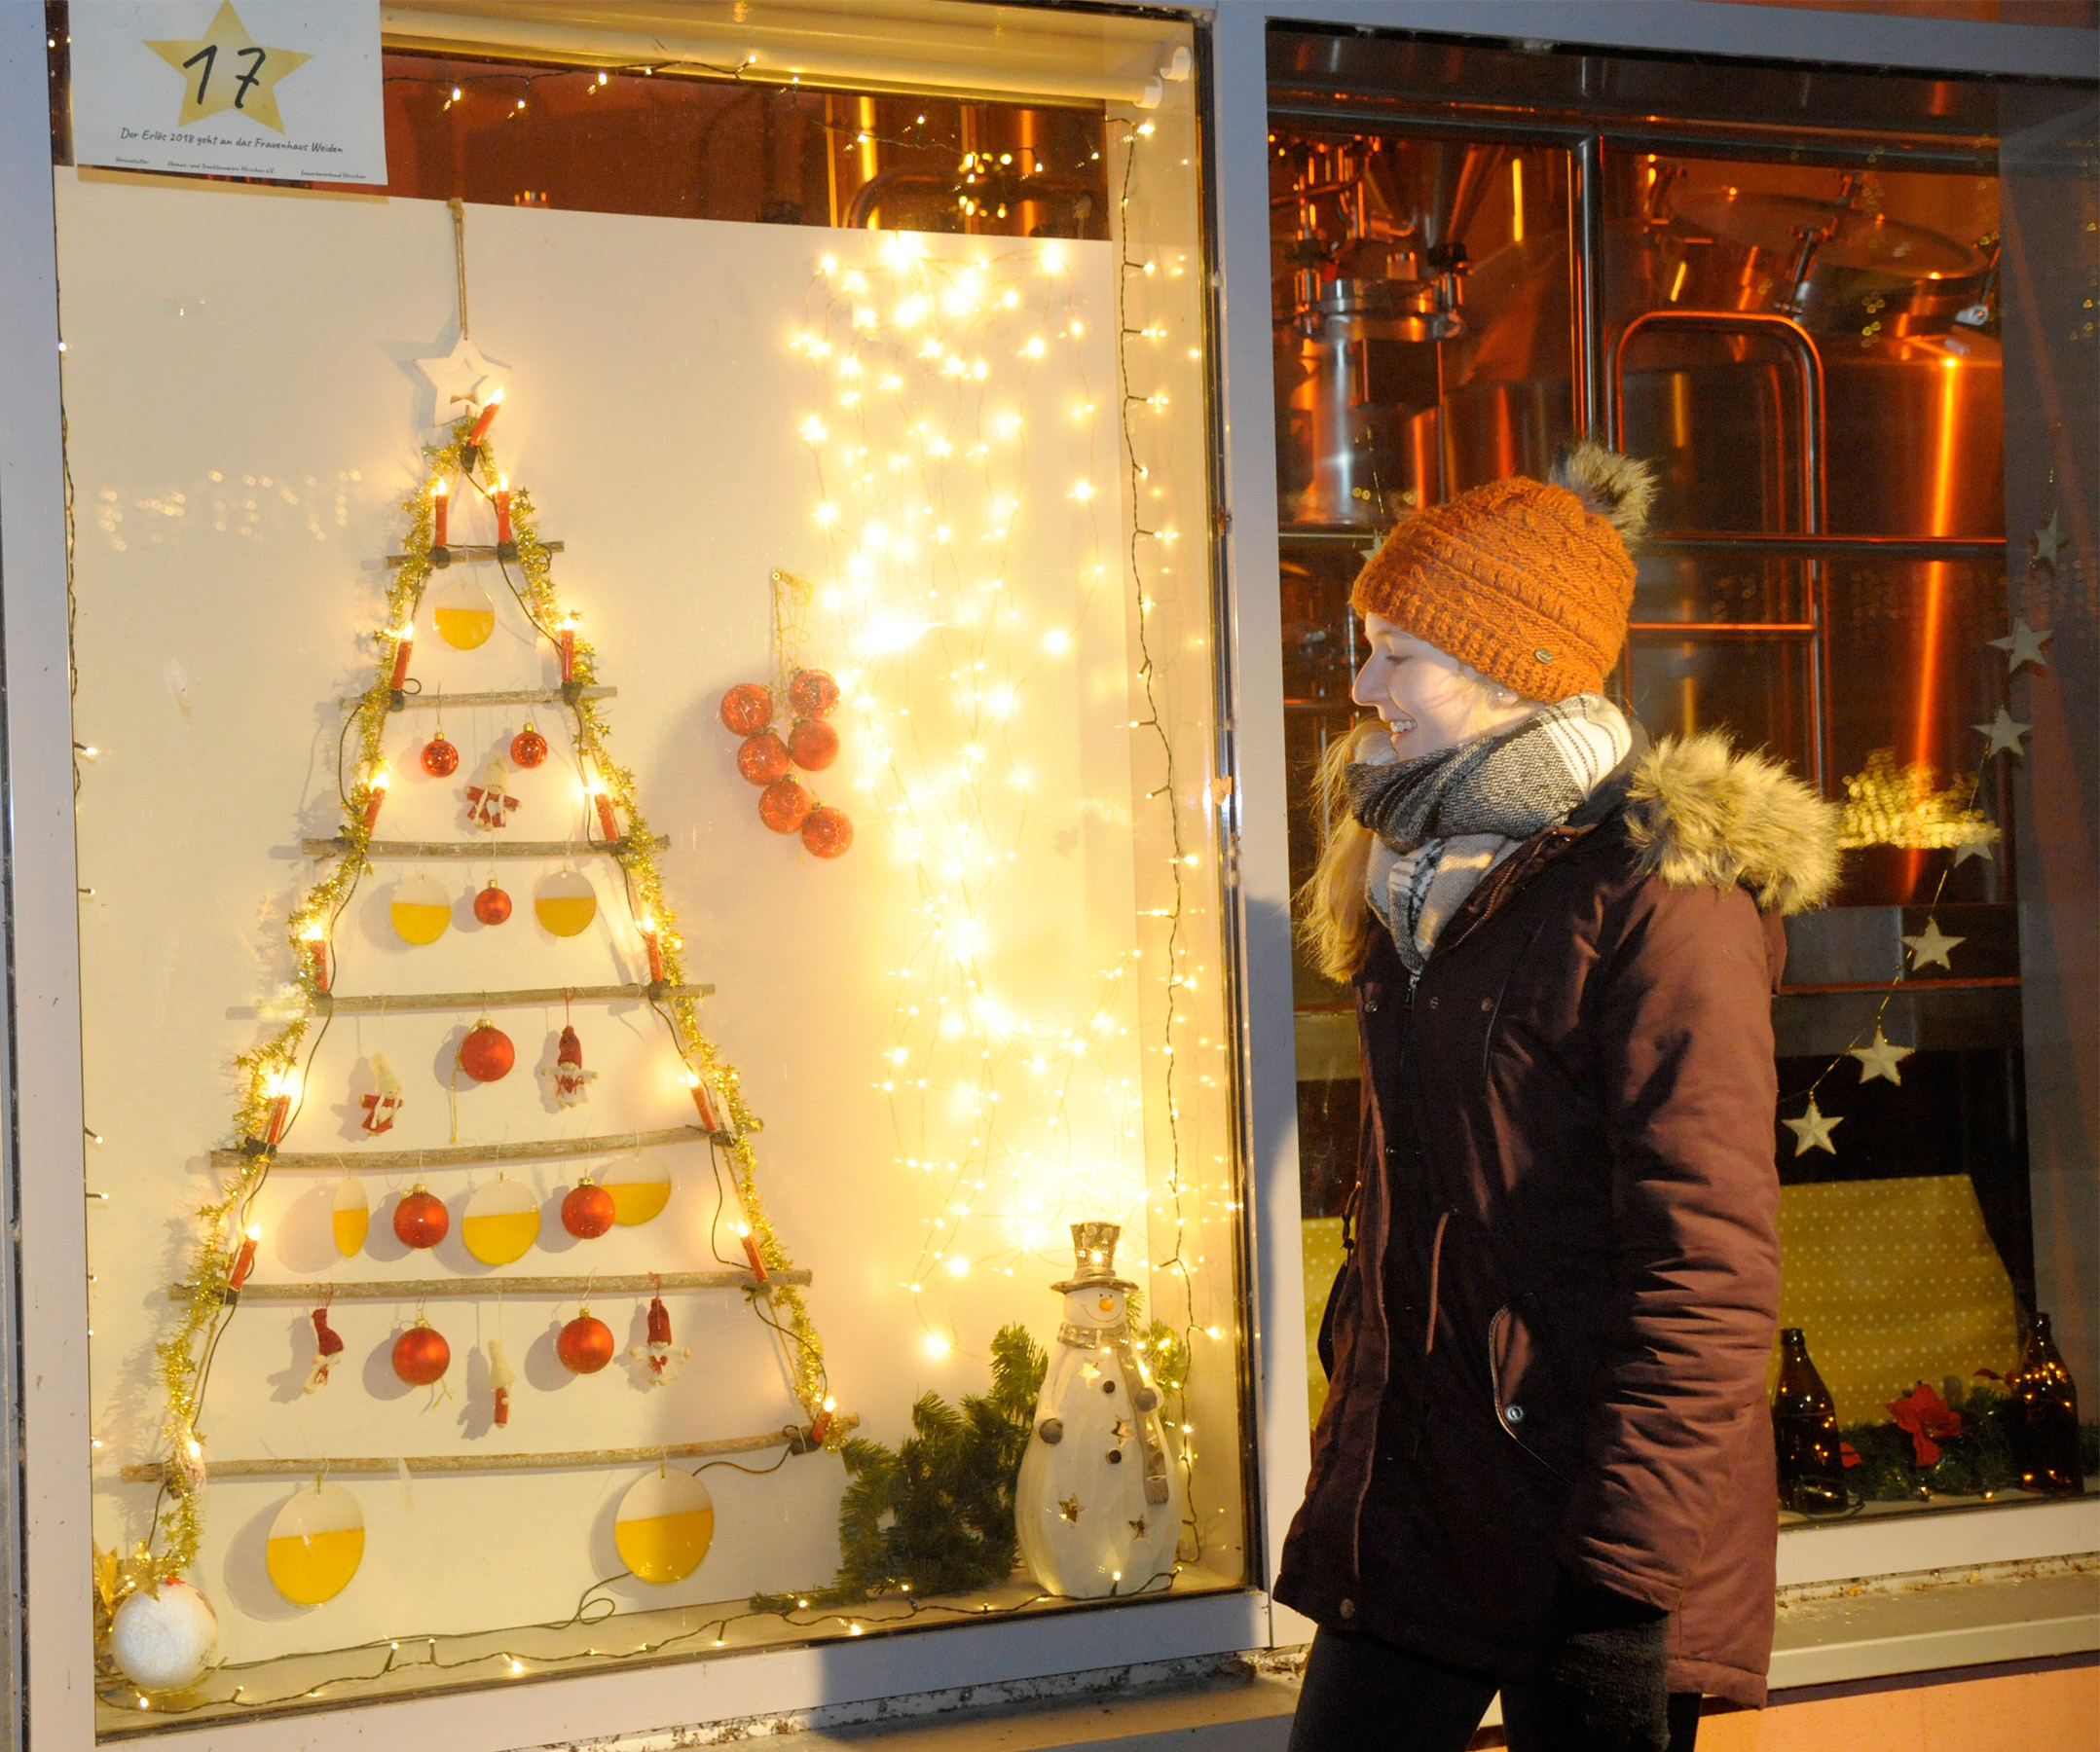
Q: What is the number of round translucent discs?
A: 8